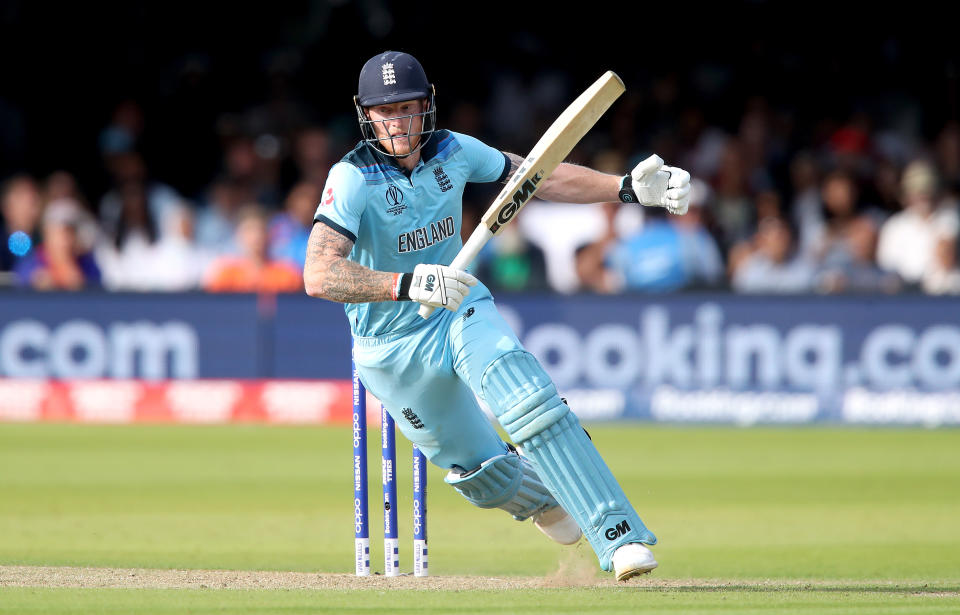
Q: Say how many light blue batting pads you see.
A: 2